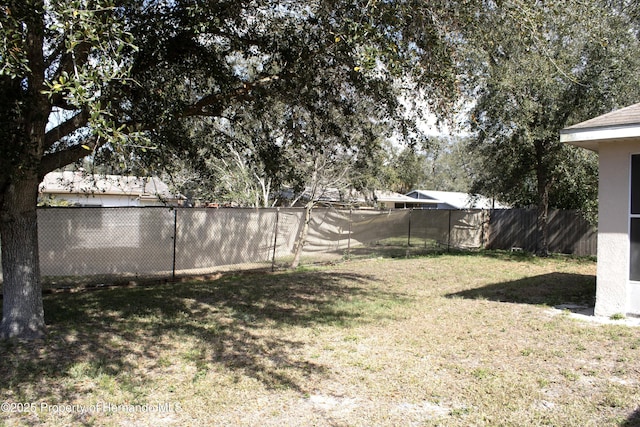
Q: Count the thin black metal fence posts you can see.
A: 5